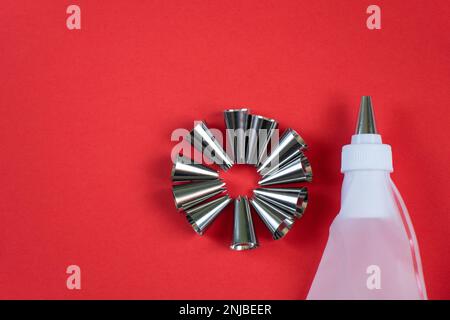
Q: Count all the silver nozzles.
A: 12